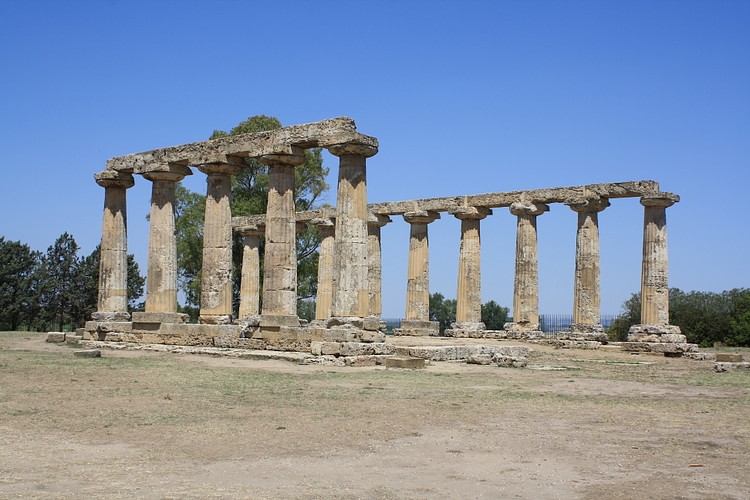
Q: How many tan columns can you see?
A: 13